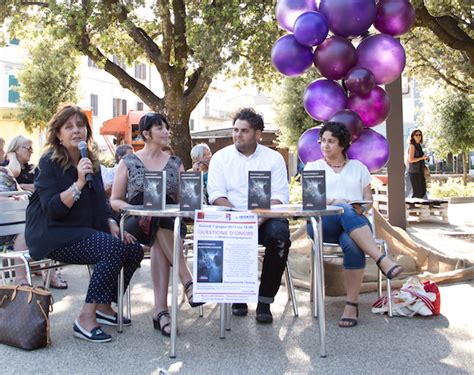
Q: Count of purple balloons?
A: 13